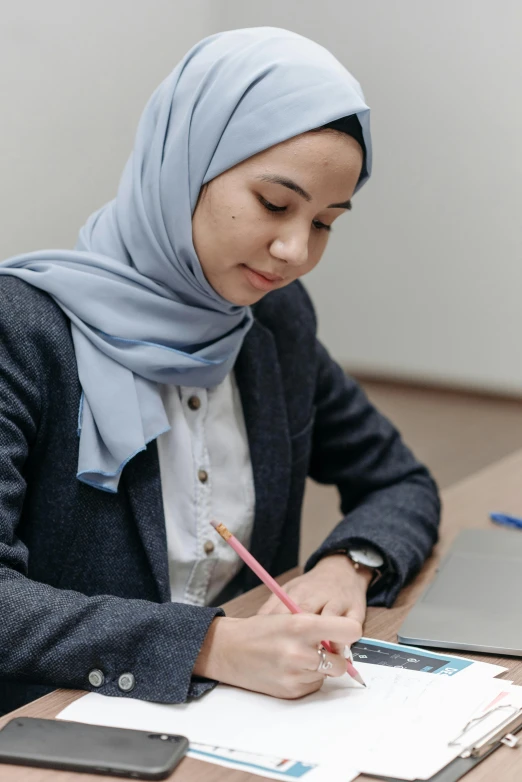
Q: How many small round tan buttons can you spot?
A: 3